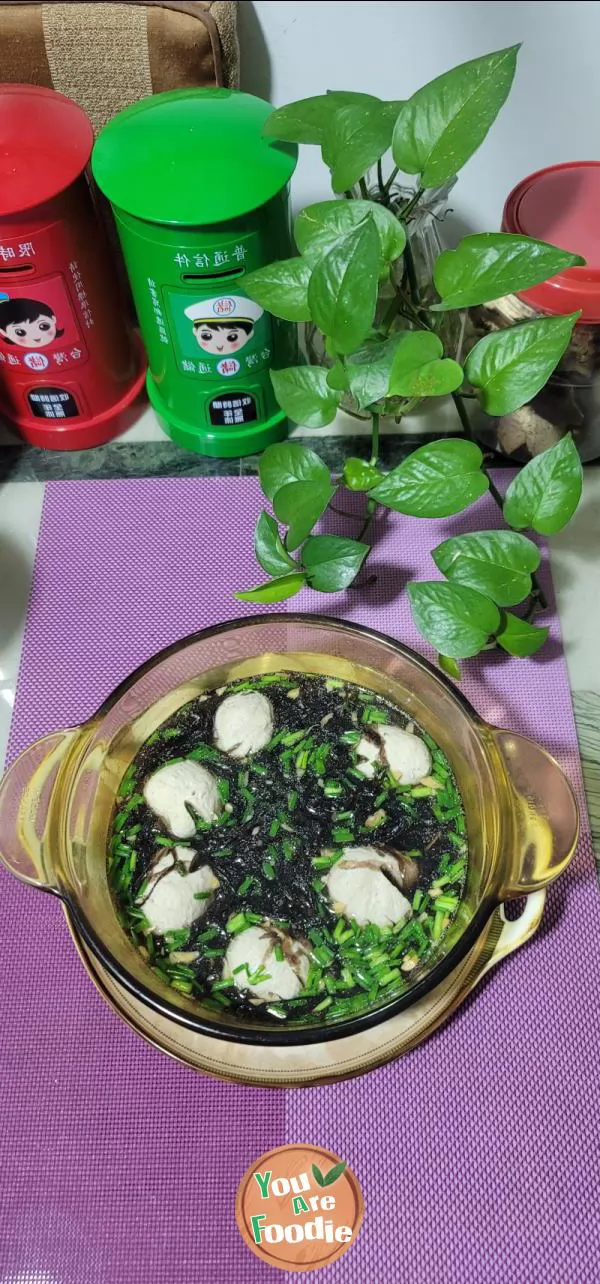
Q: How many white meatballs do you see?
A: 6